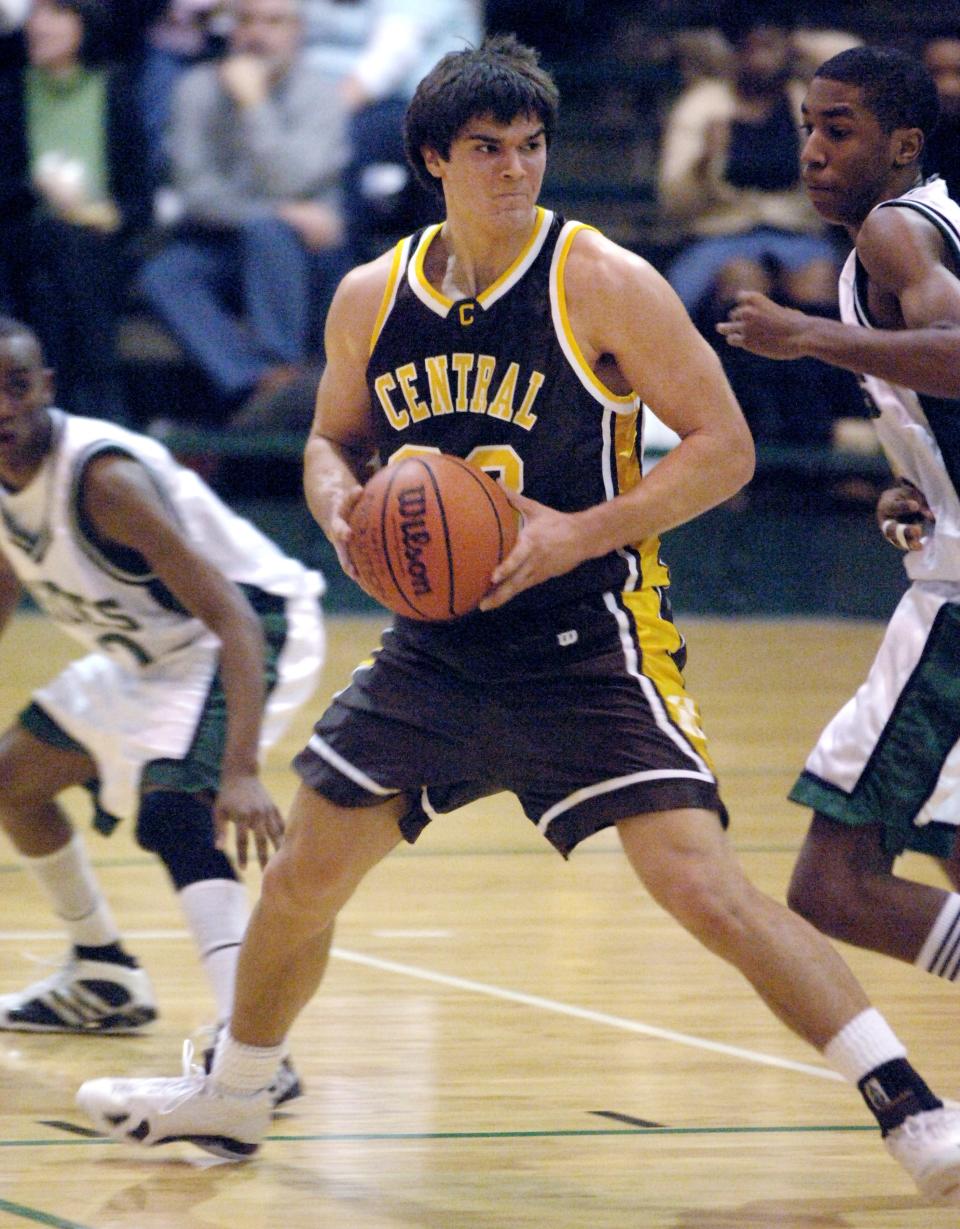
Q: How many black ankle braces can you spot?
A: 1